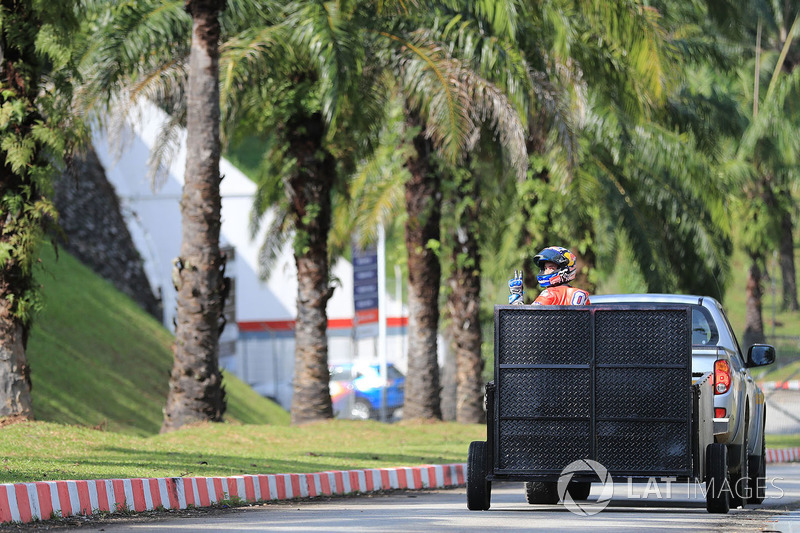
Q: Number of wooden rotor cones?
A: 0